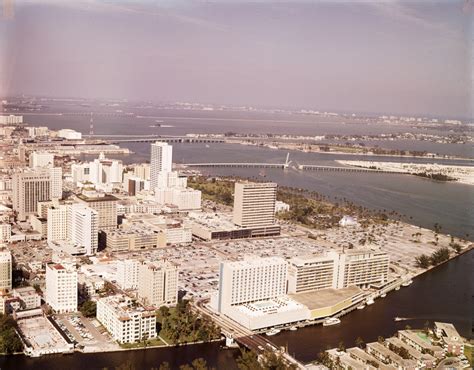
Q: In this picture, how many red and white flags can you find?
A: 0